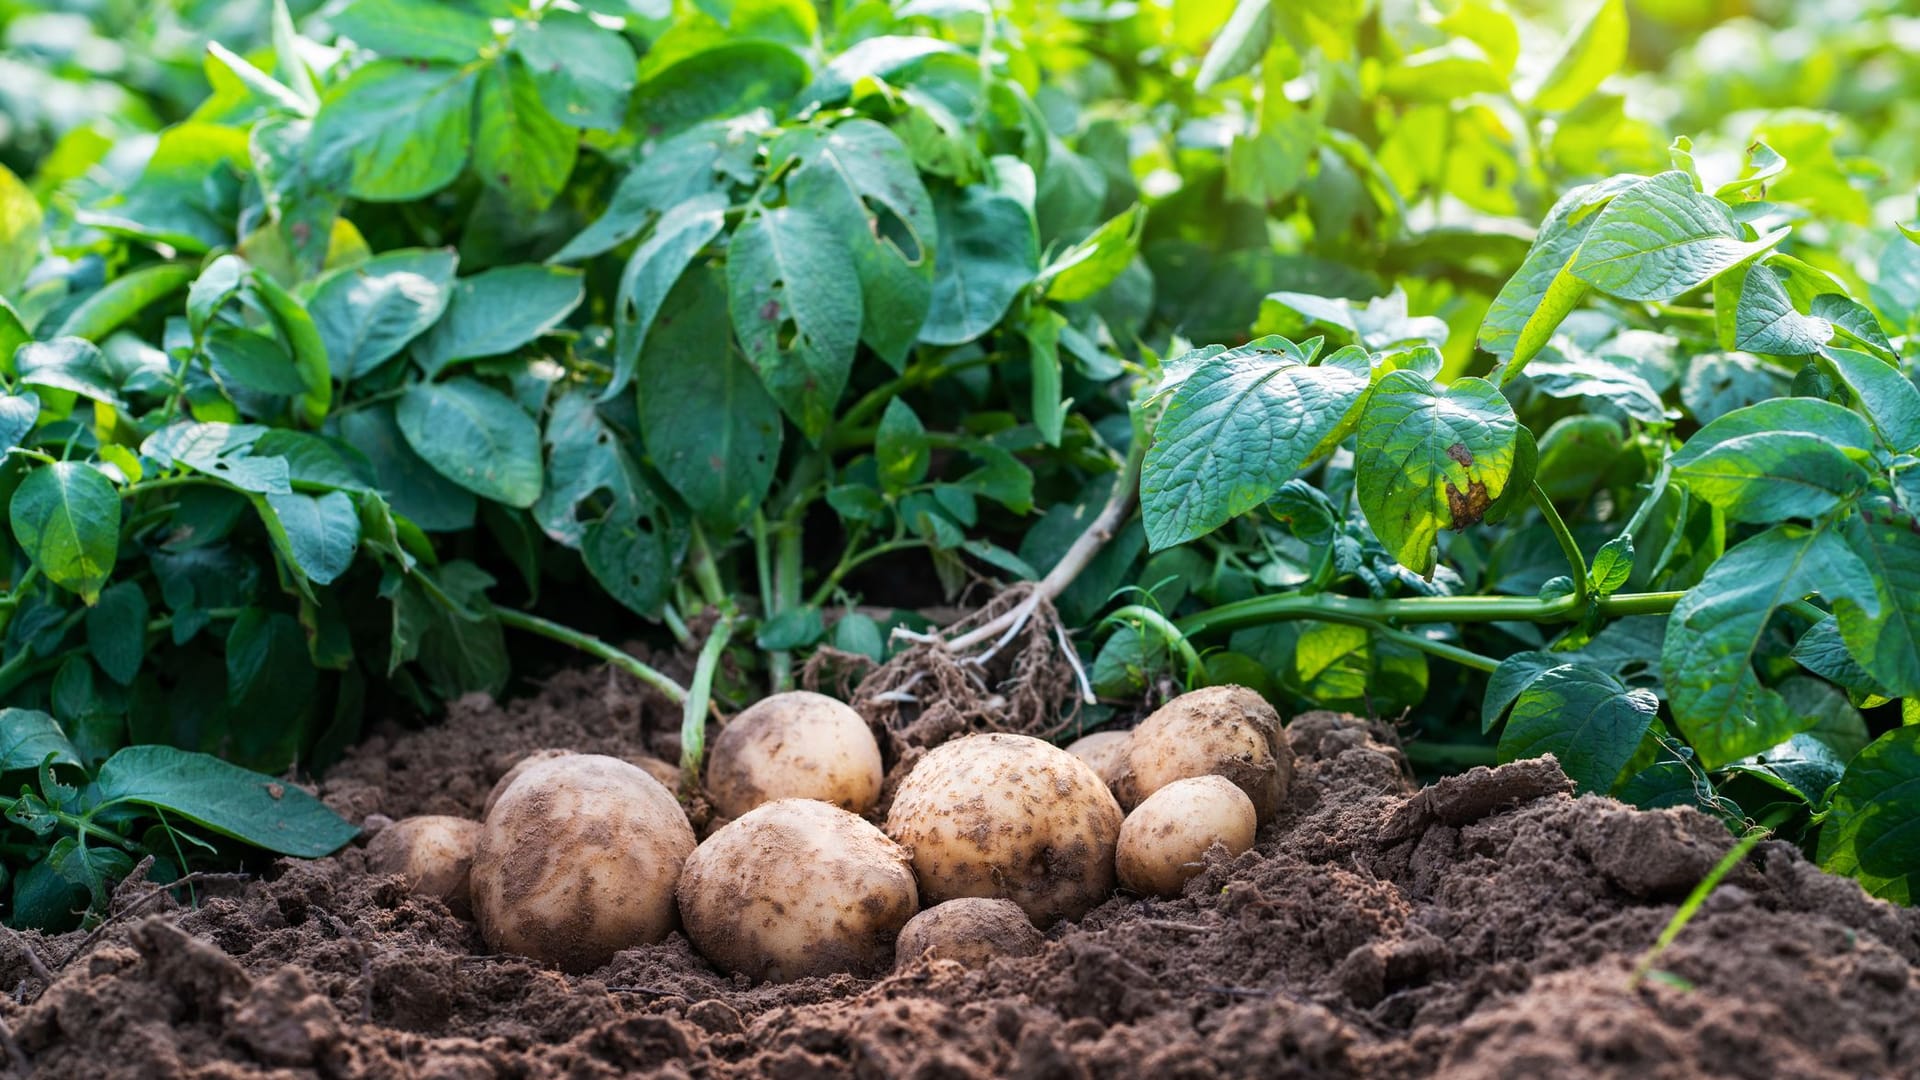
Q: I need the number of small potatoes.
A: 3